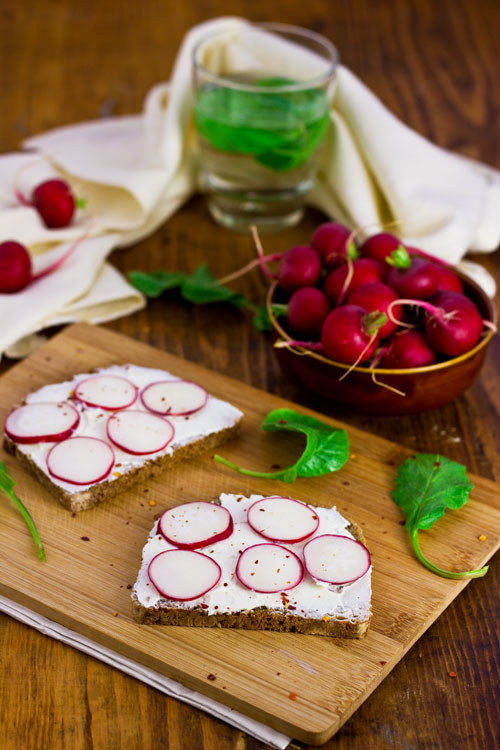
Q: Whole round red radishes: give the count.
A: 13